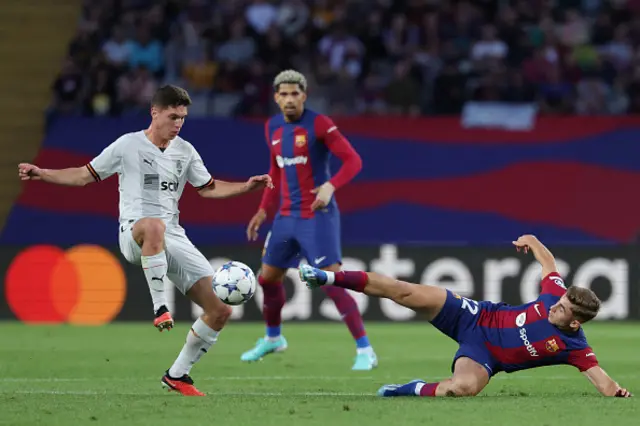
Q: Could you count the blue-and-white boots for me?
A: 2